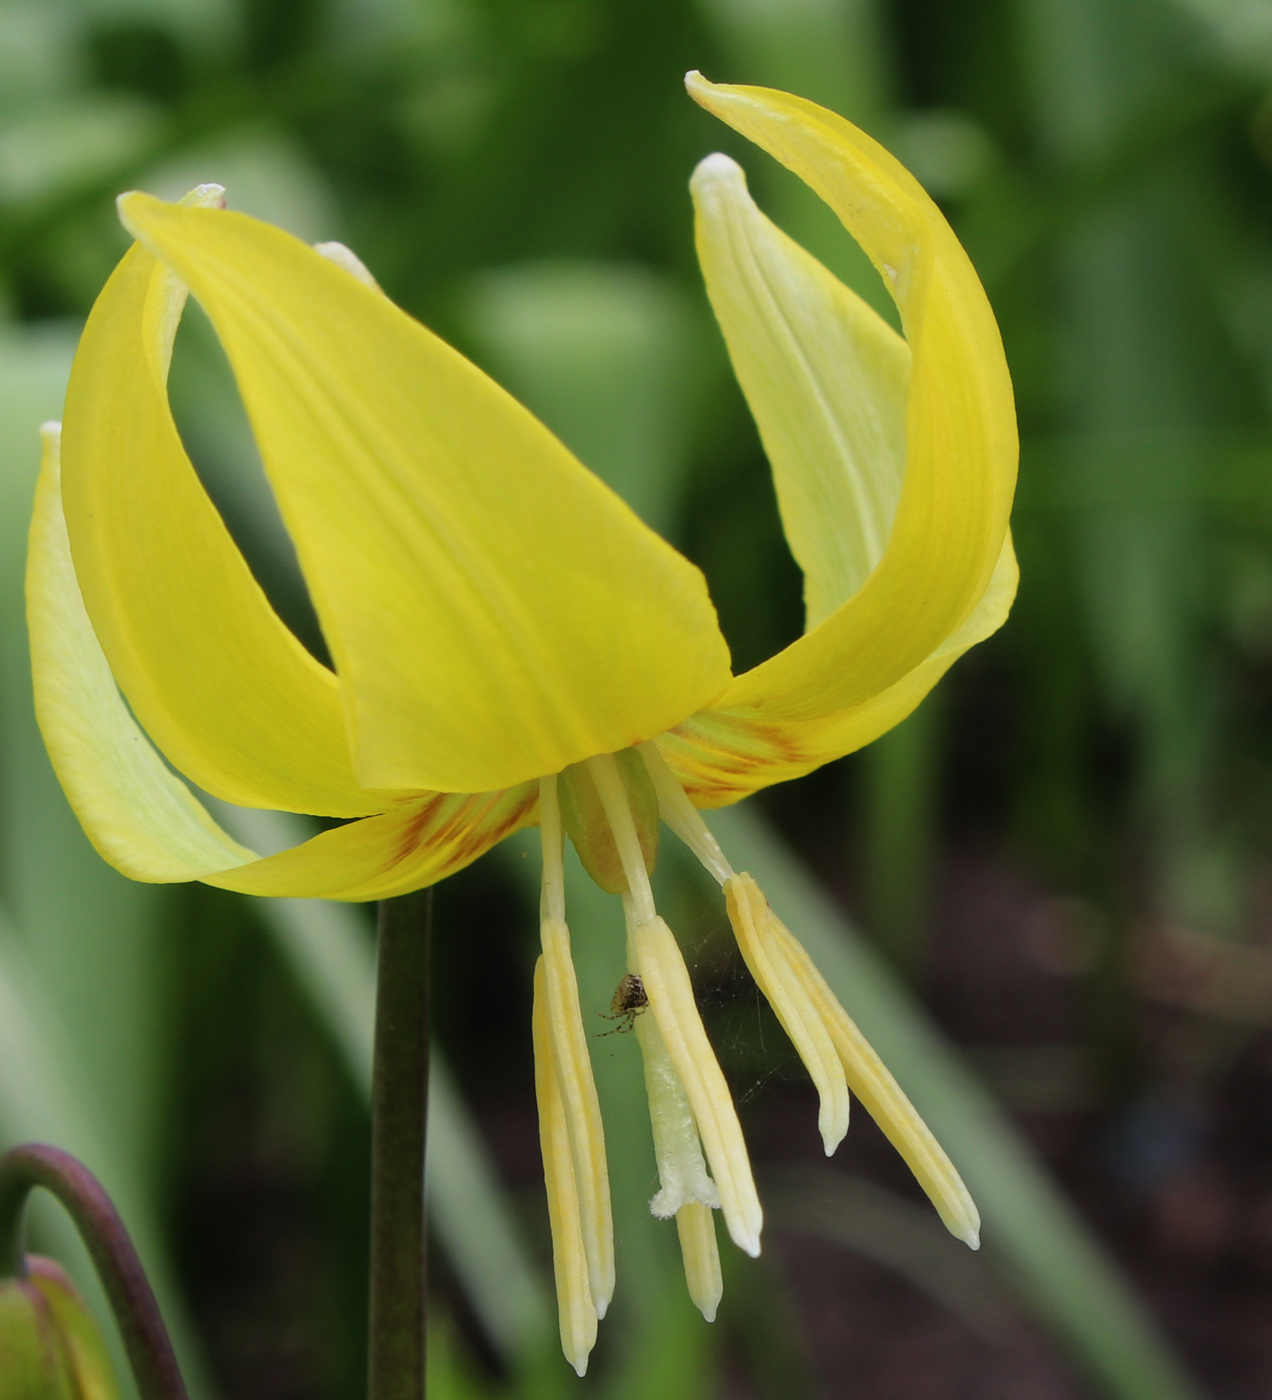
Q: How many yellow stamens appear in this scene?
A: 6